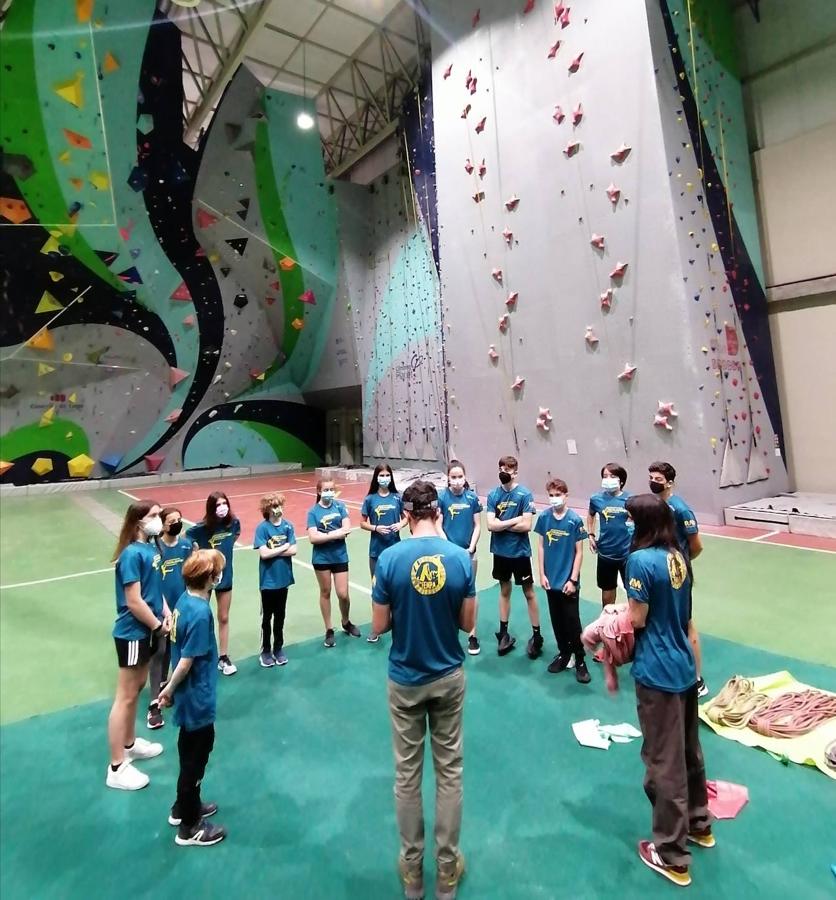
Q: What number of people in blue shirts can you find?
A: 14